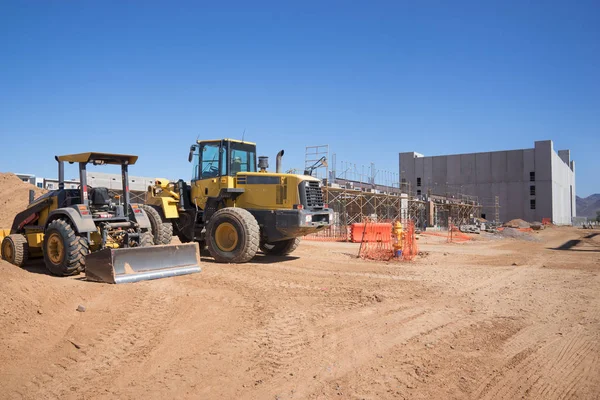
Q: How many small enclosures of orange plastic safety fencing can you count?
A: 1